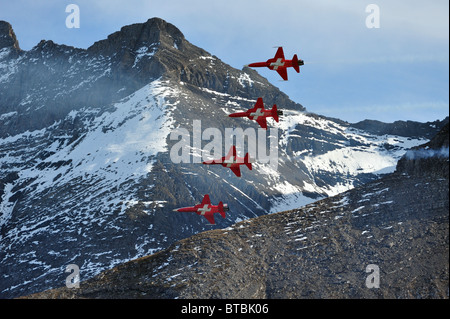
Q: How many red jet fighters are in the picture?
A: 4